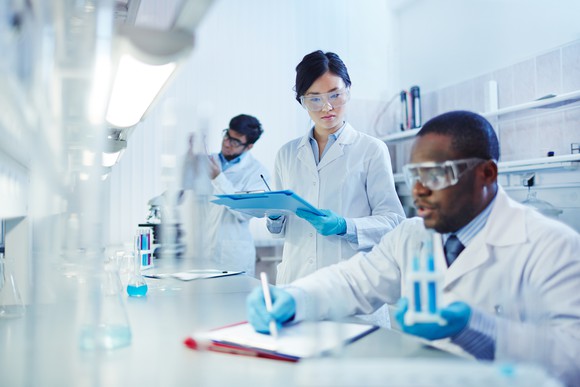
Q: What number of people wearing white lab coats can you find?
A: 3